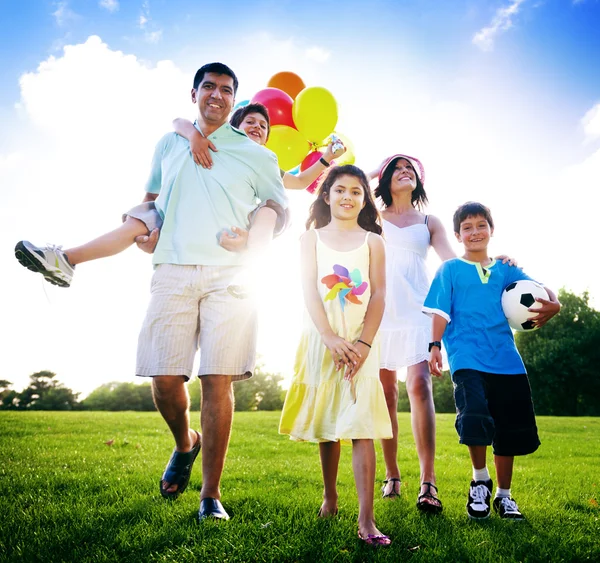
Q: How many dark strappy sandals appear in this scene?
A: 2